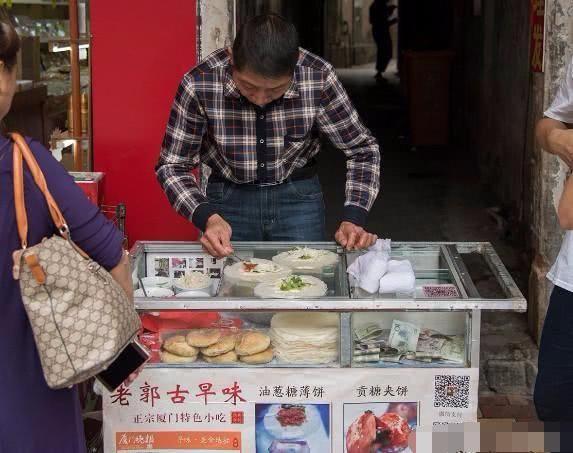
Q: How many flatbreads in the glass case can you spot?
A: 7